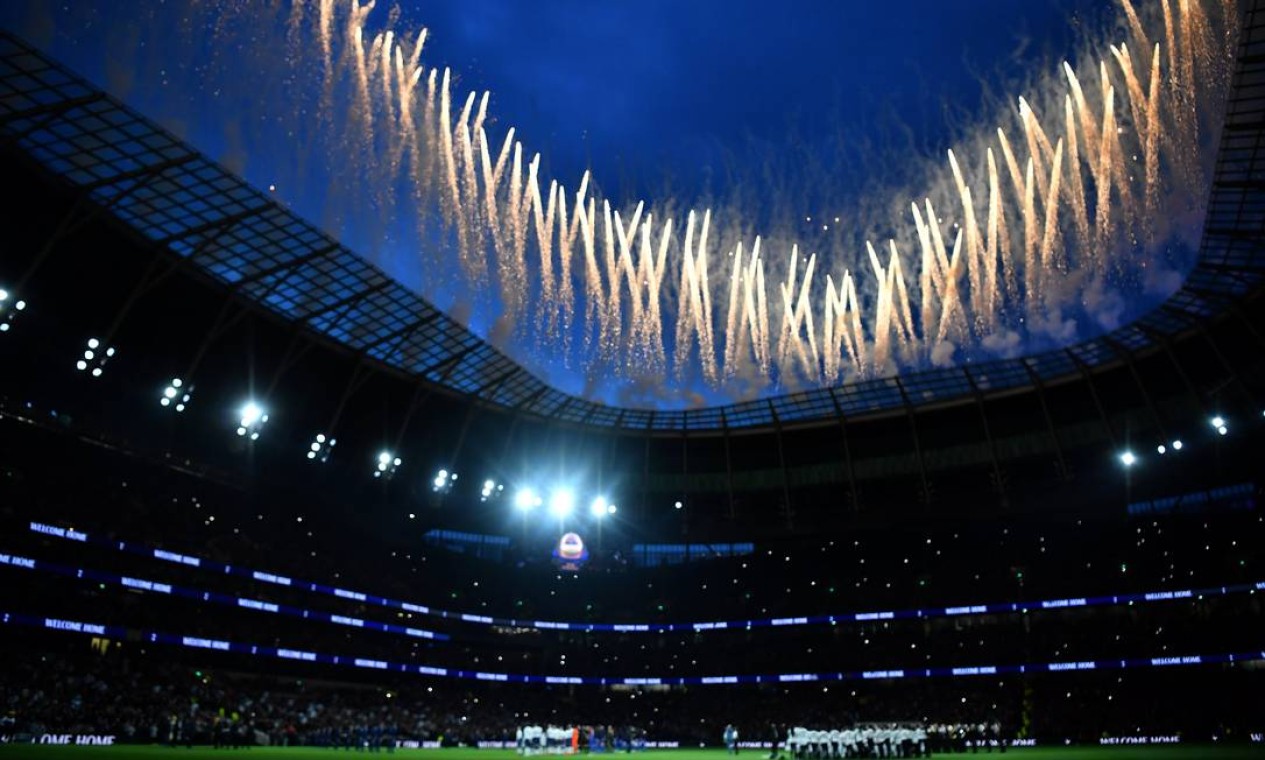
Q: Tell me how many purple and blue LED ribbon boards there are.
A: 3